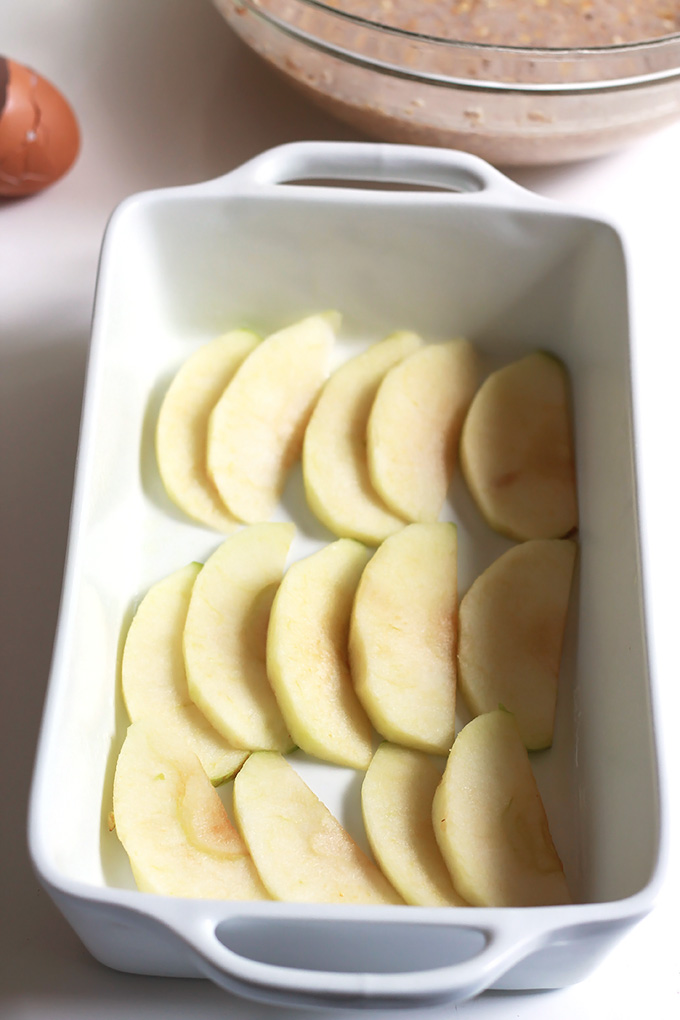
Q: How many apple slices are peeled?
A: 14